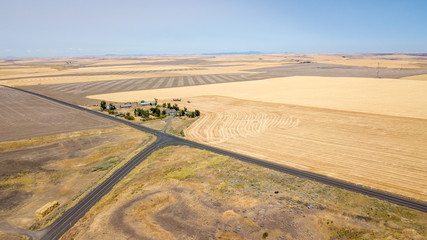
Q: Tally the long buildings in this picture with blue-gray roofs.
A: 2